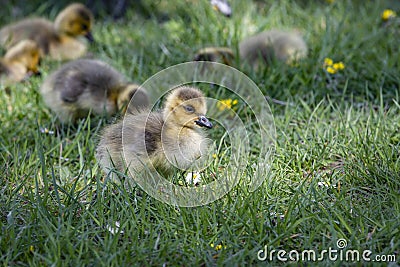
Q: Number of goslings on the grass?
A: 6